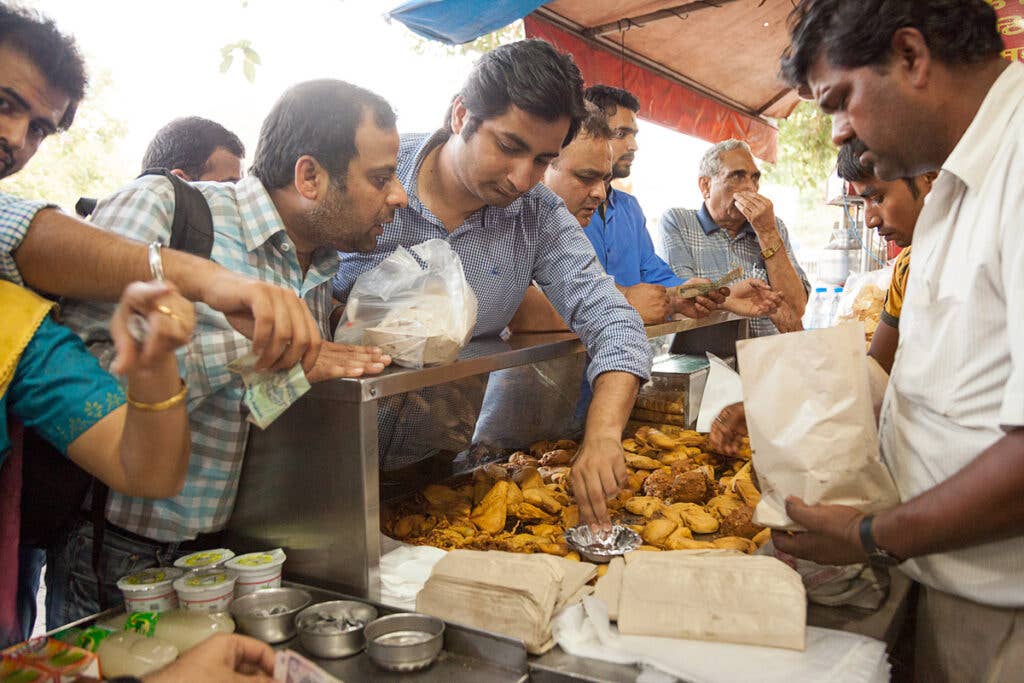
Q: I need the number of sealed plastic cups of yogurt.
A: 4